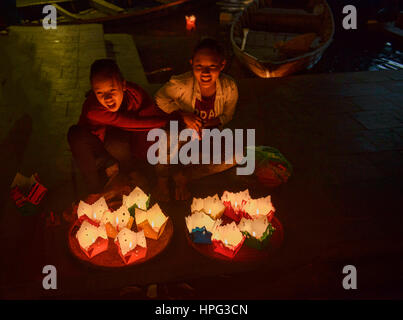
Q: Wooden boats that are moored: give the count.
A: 2